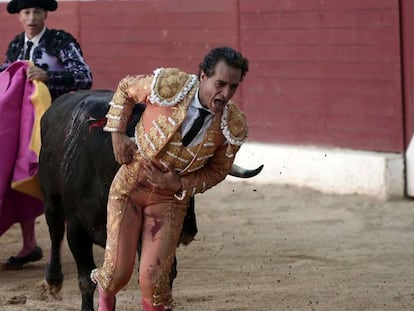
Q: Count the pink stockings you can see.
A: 3